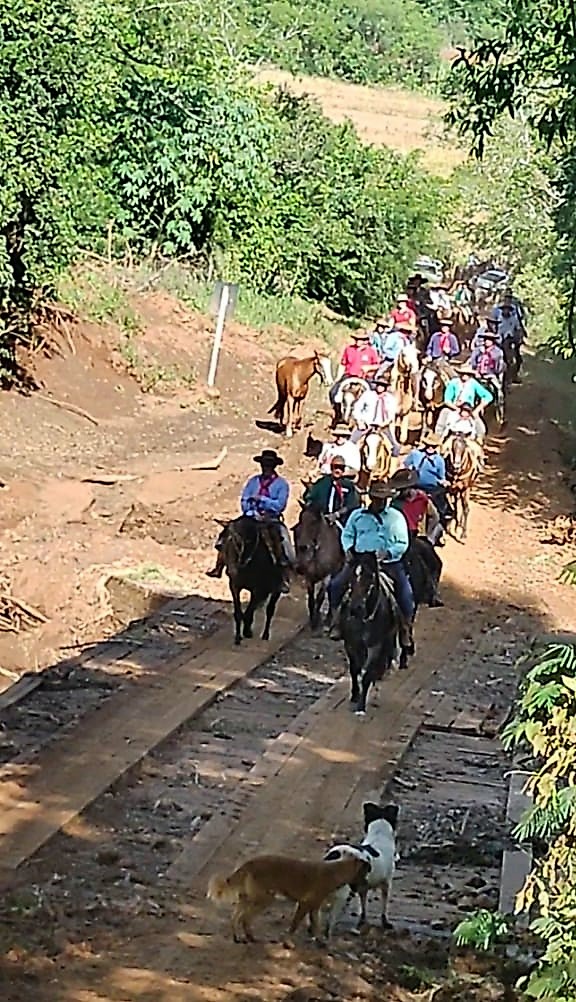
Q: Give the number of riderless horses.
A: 1